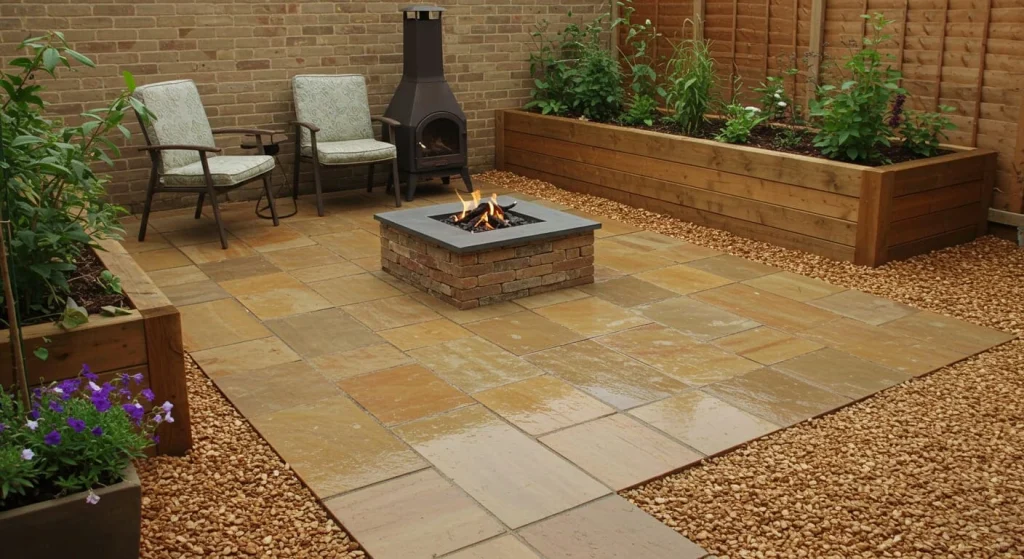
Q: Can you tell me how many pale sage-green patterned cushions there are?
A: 4